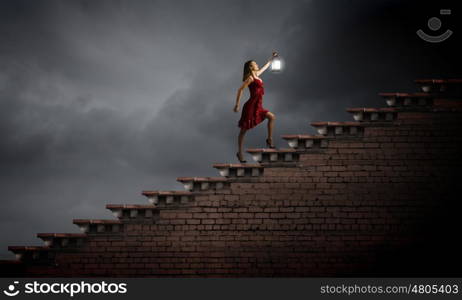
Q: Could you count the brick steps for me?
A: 13